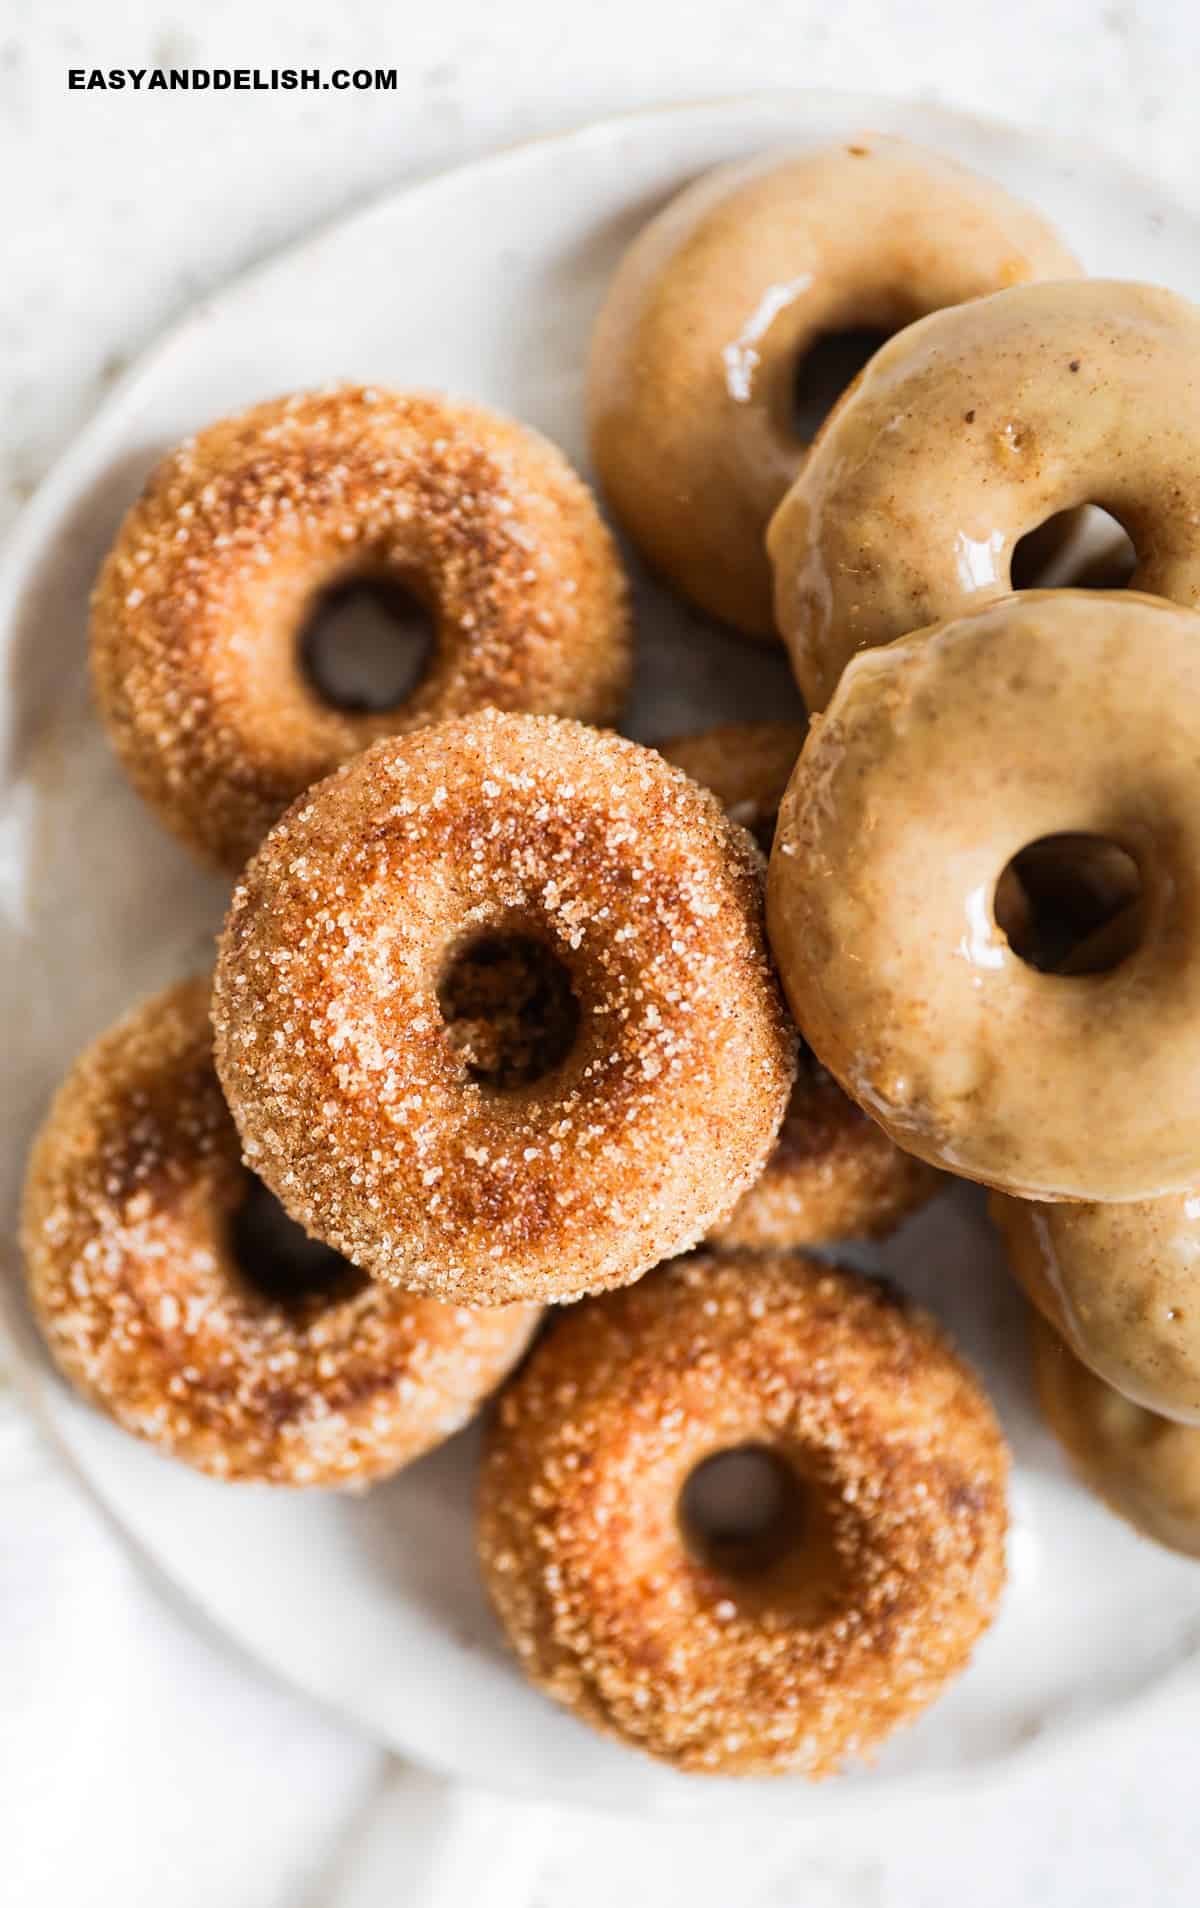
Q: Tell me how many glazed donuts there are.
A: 5